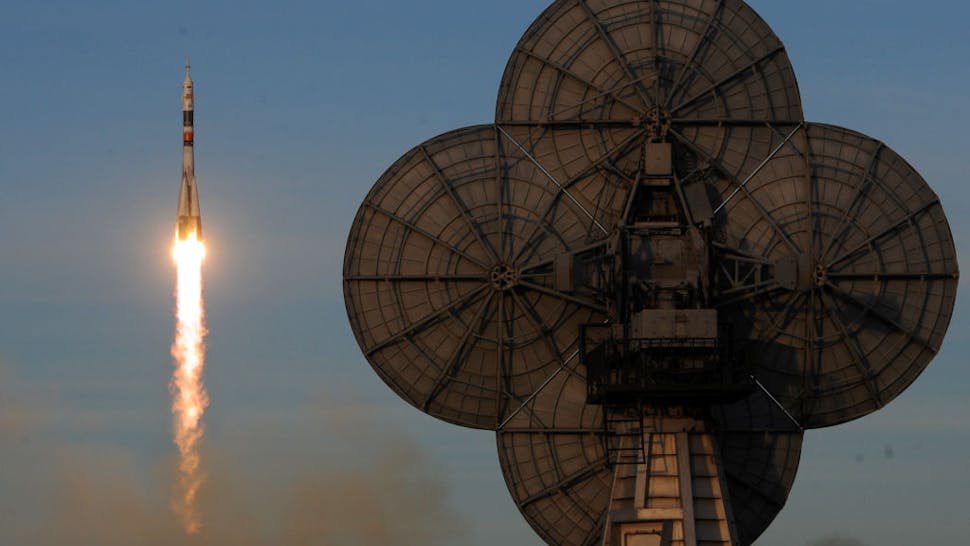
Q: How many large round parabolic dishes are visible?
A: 4